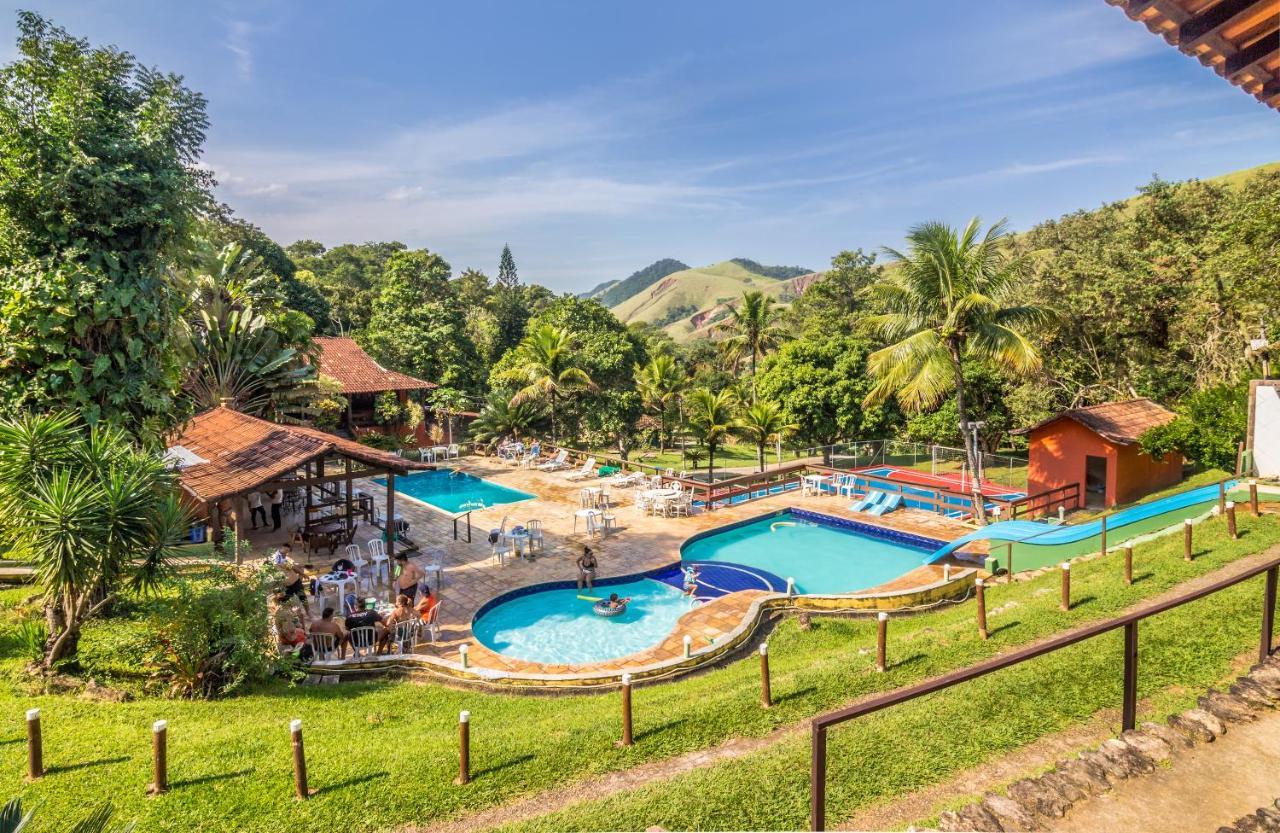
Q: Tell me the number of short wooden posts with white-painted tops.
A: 13